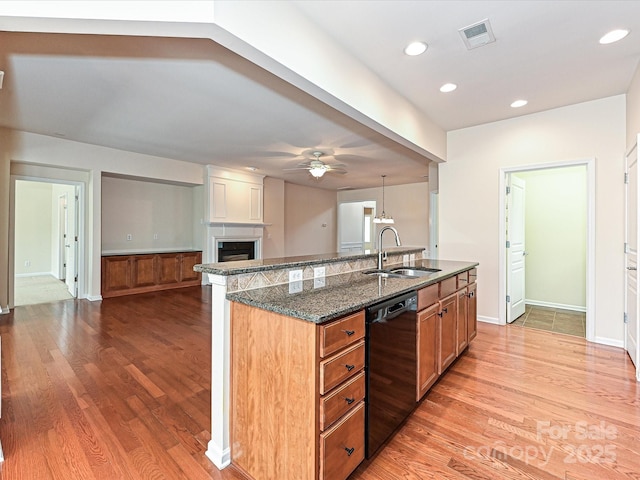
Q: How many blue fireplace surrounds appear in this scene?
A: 0